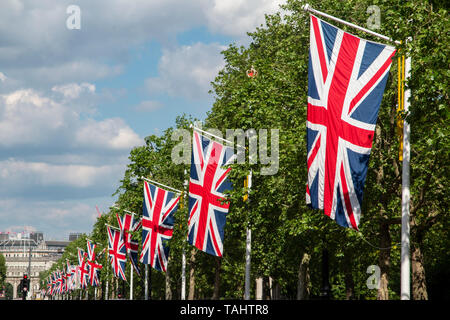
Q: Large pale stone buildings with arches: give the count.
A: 1